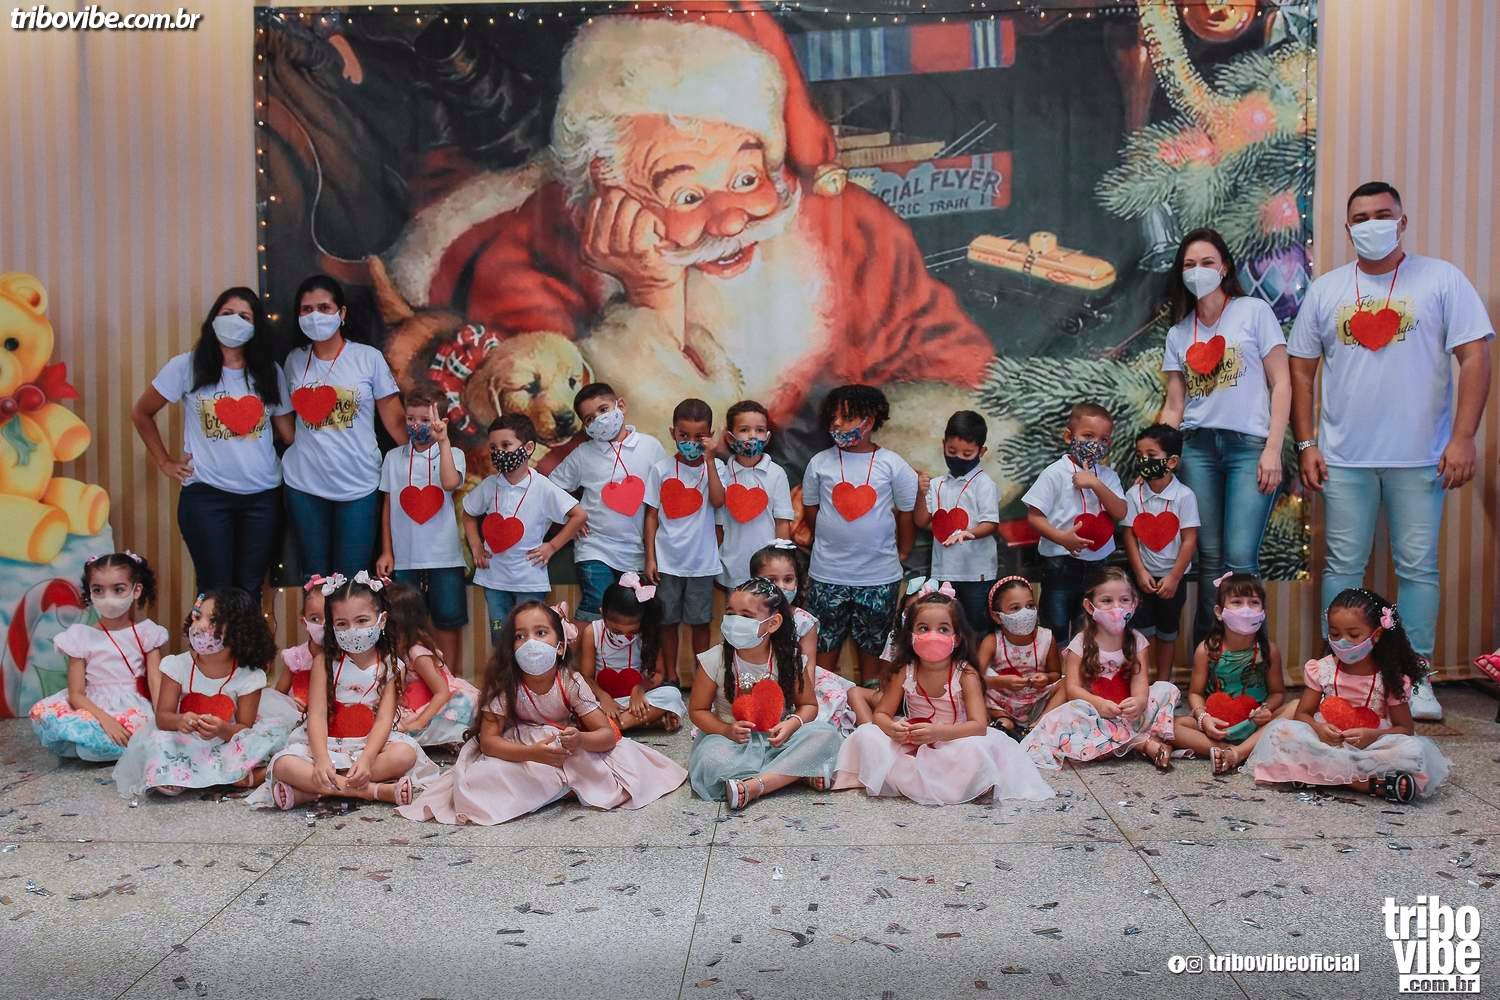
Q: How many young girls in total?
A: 15